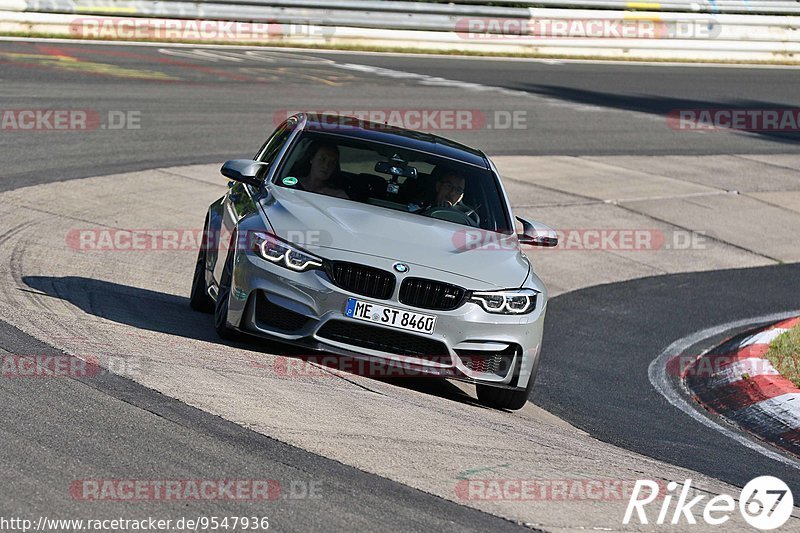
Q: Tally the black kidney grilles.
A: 2